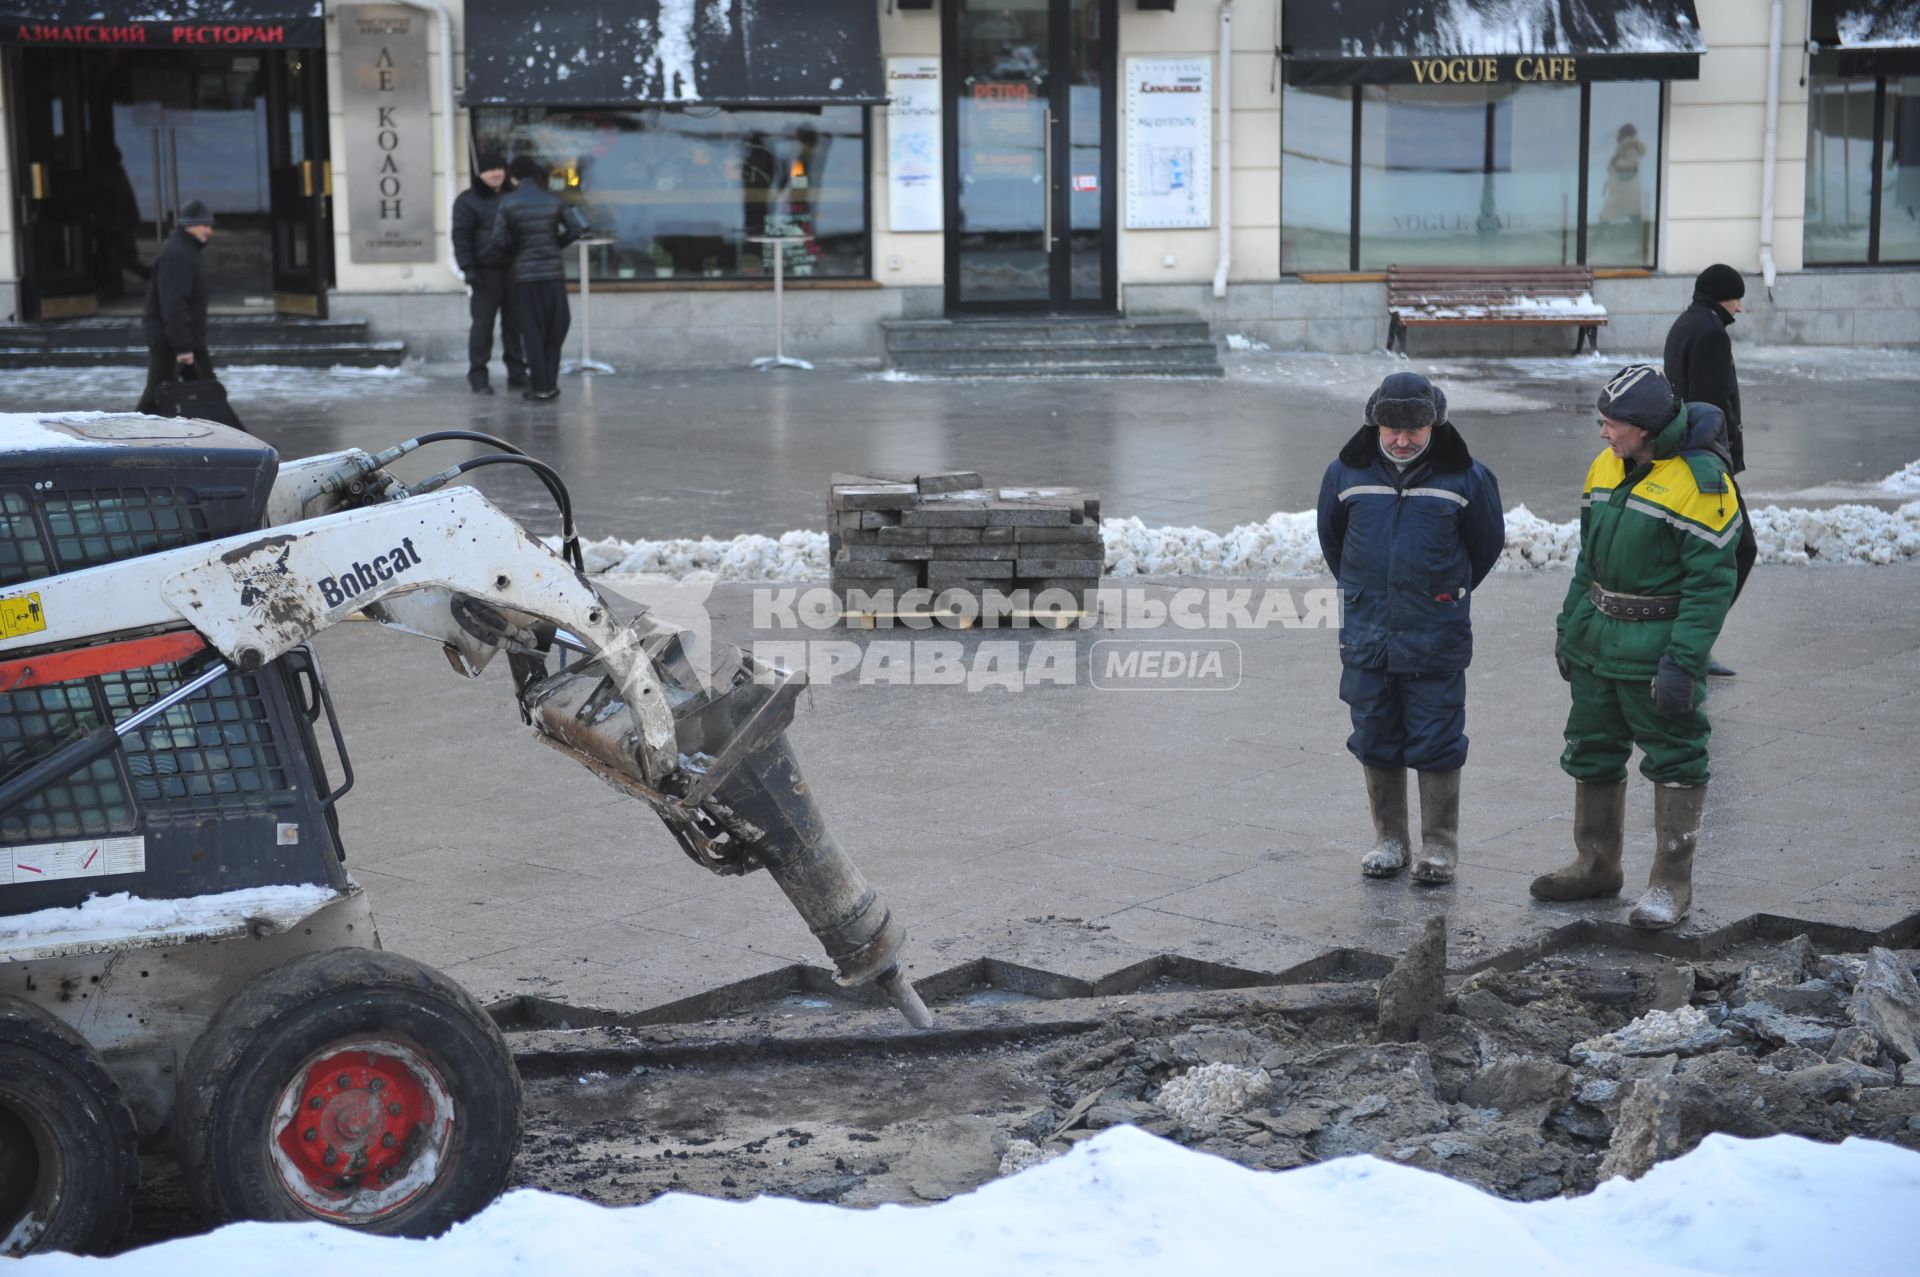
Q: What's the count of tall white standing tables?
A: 2